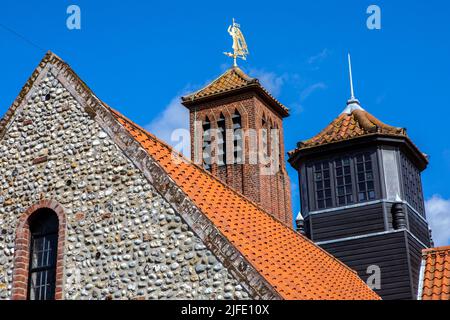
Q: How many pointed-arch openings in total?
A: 6